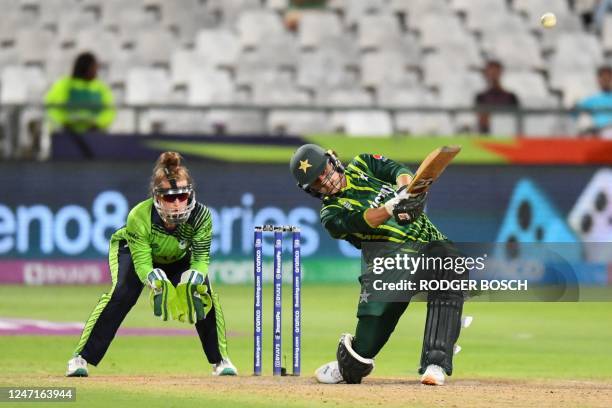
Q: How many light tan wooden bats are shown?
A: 1